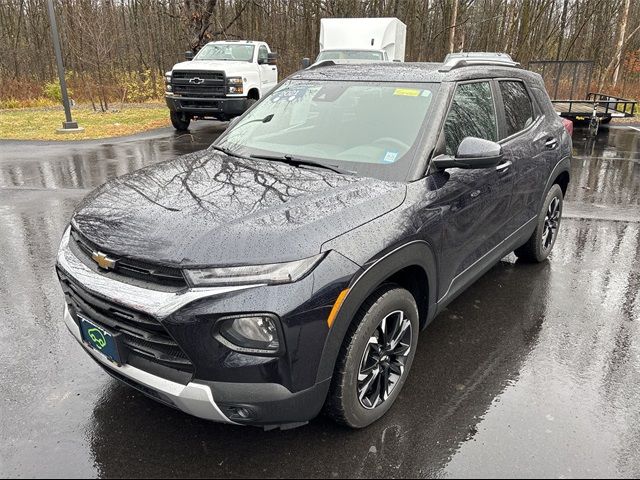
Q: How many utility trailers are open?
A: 1